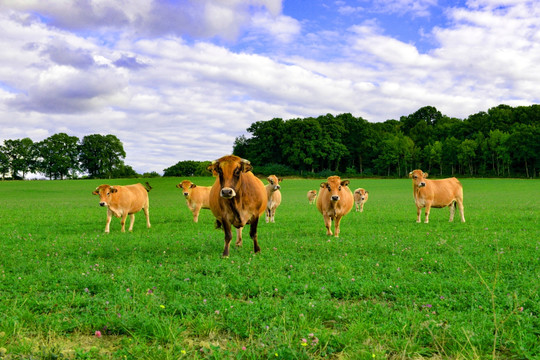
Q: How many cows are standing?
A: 8